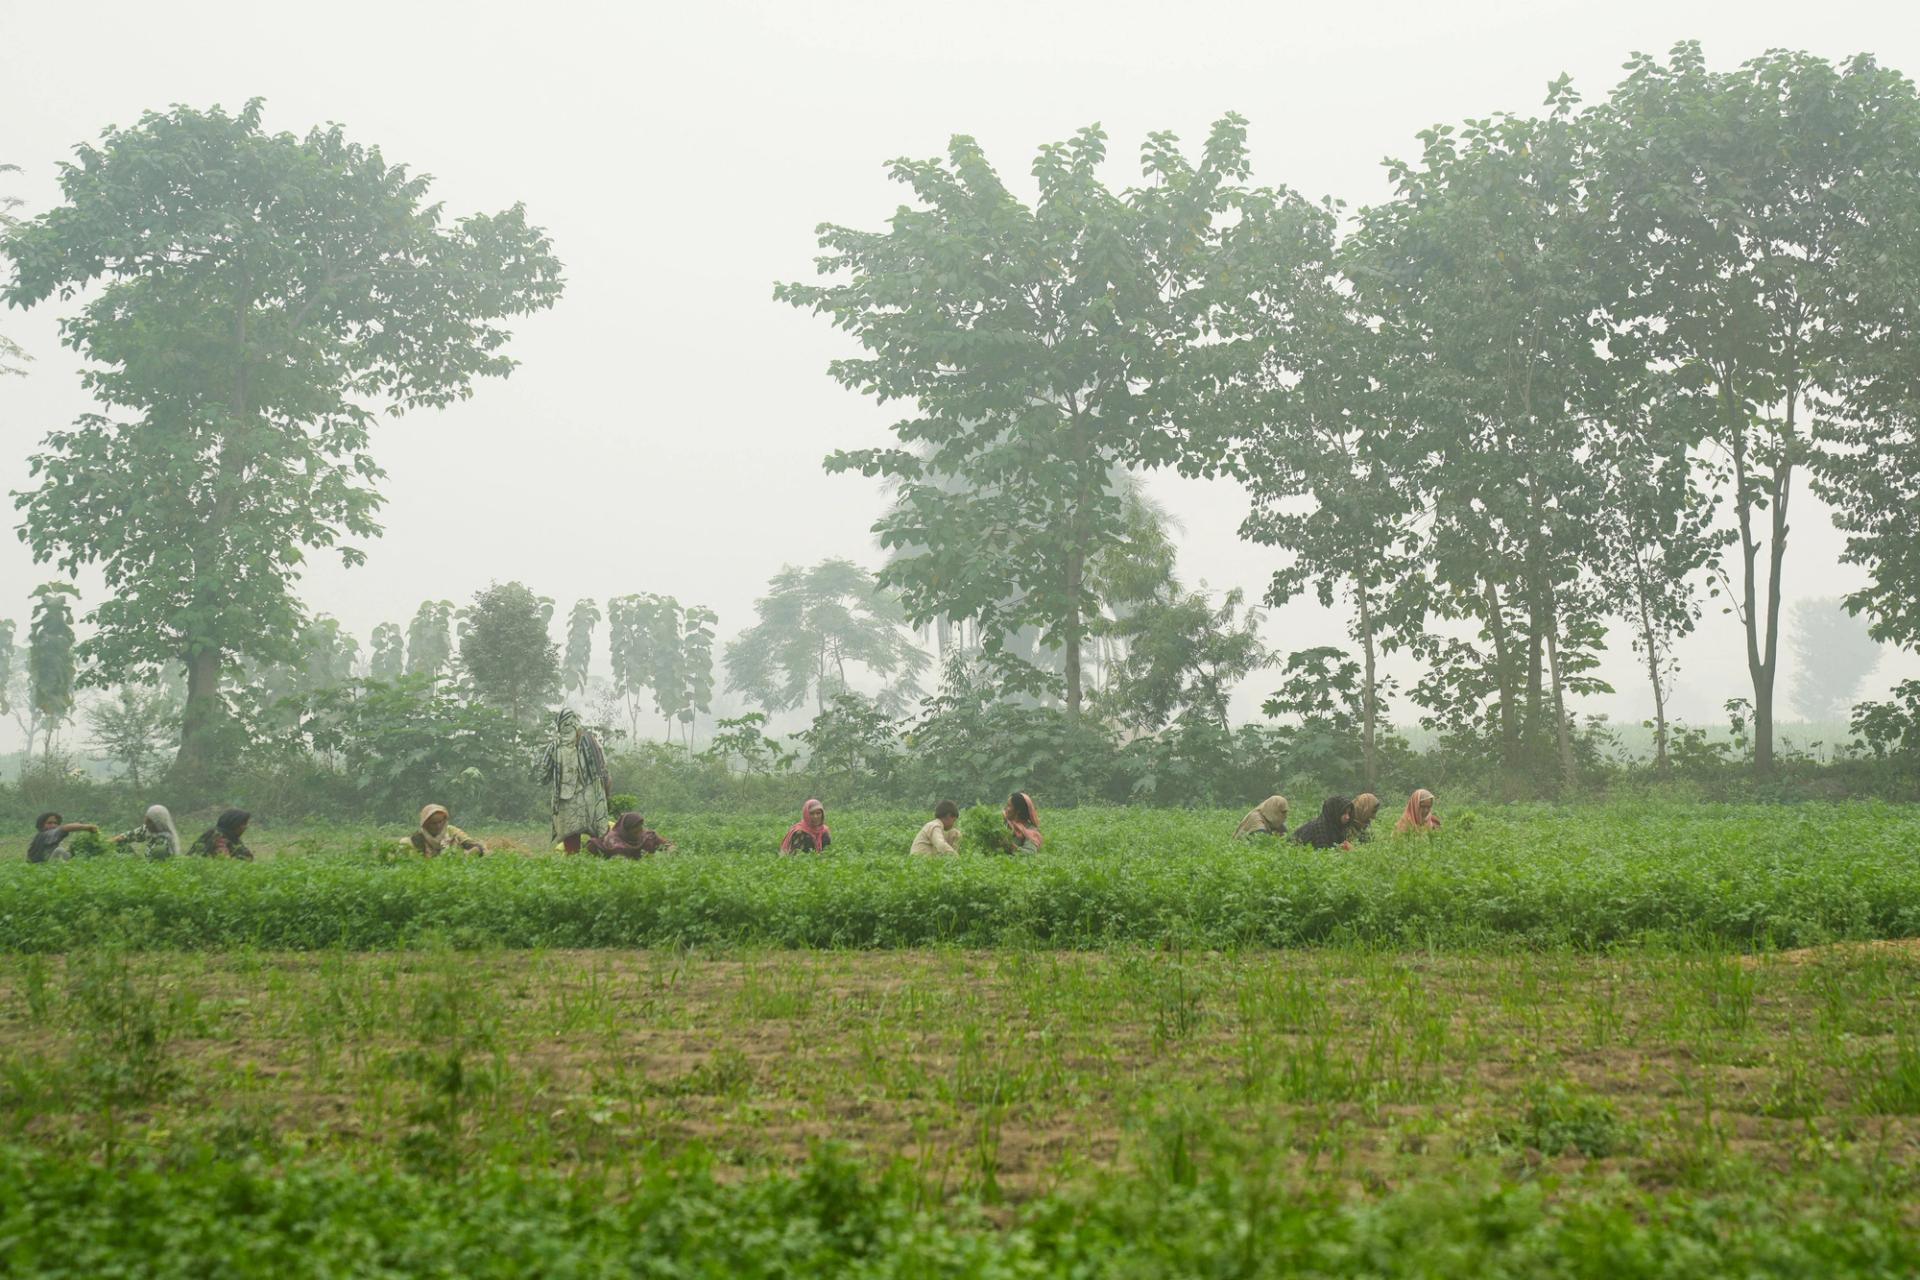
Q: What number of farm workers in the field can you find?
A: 13